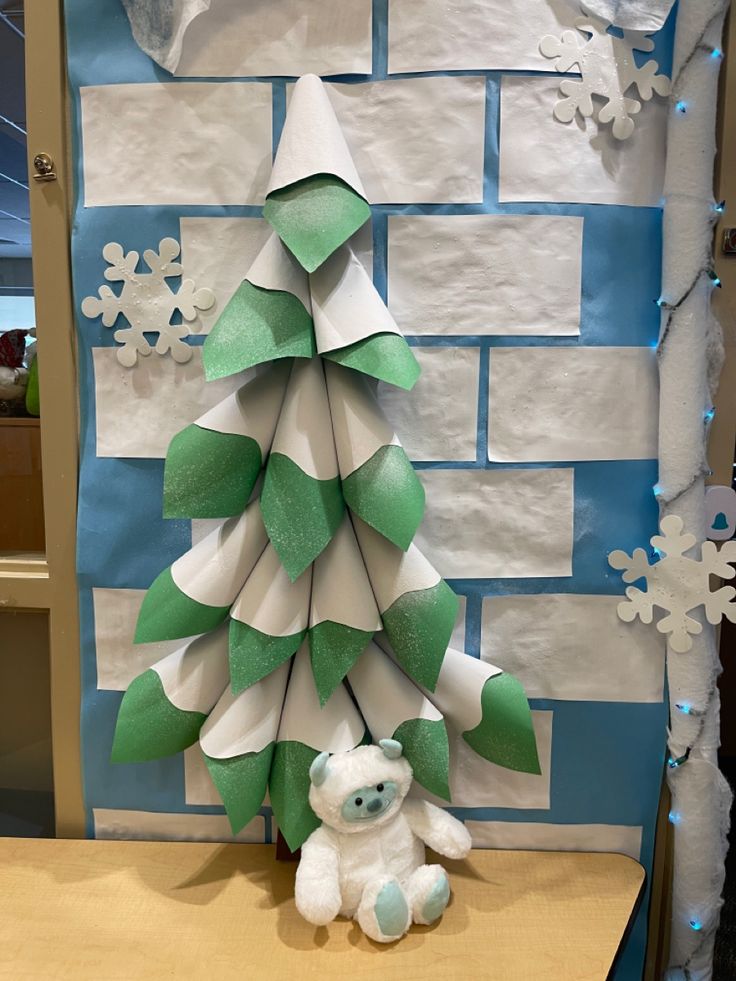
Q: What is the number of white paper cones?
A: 15